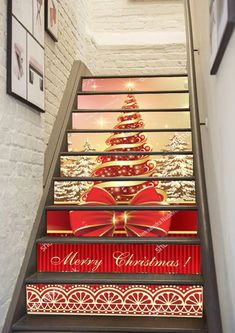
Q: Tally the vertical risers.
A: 9